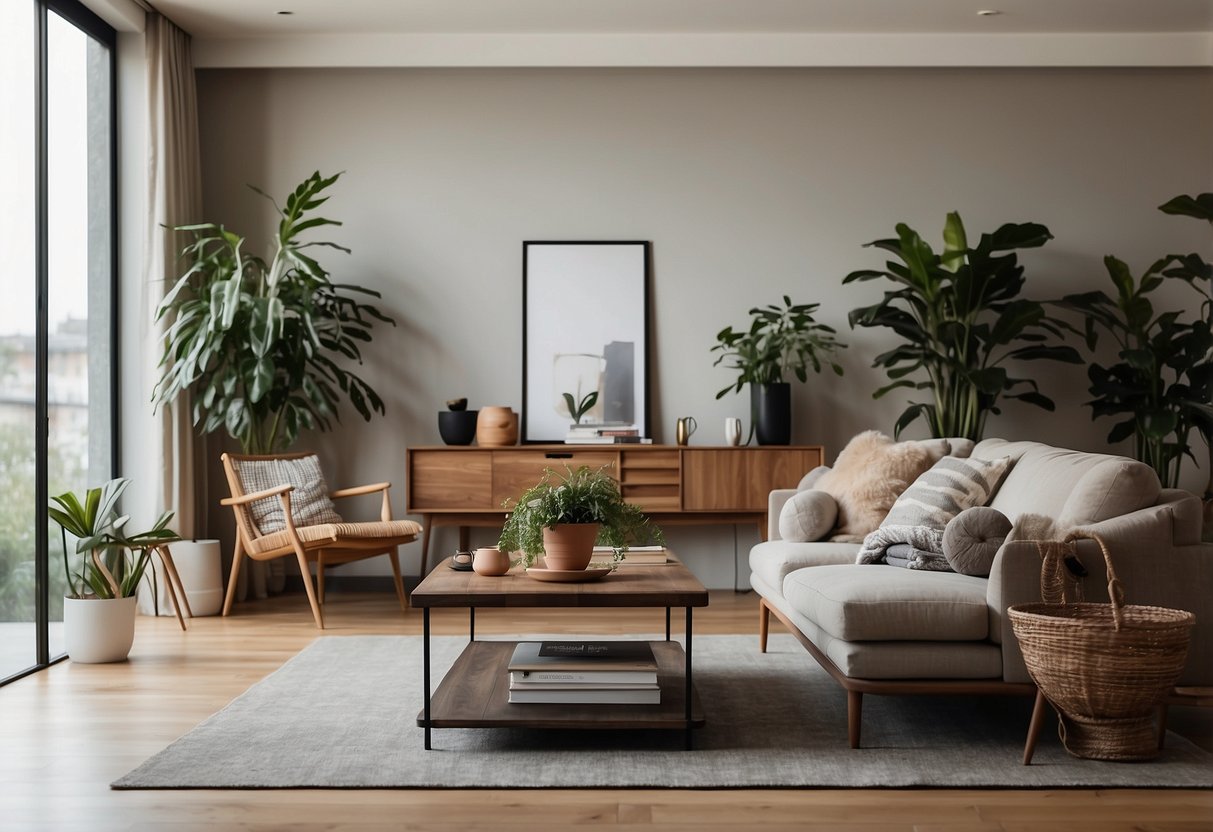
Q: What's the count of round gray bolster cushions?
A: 2